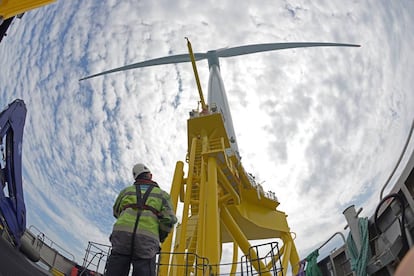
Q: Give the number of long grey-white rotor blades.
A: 2